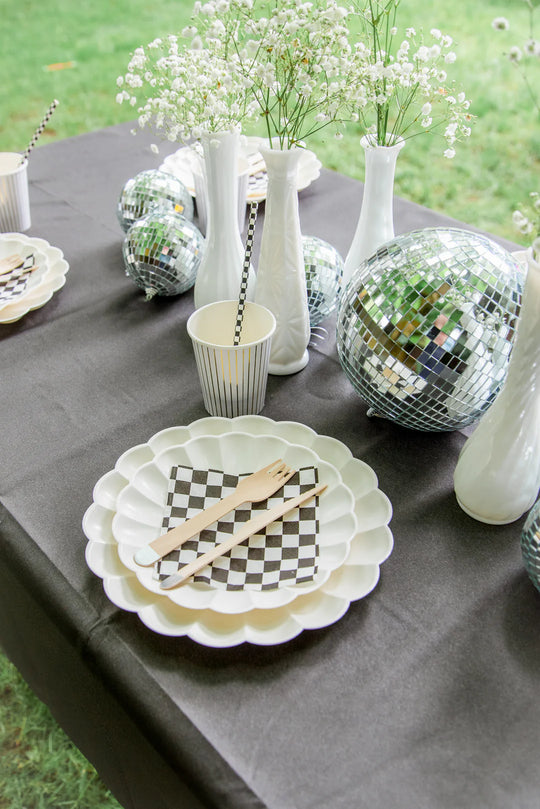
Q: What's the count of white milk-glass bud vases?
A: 4